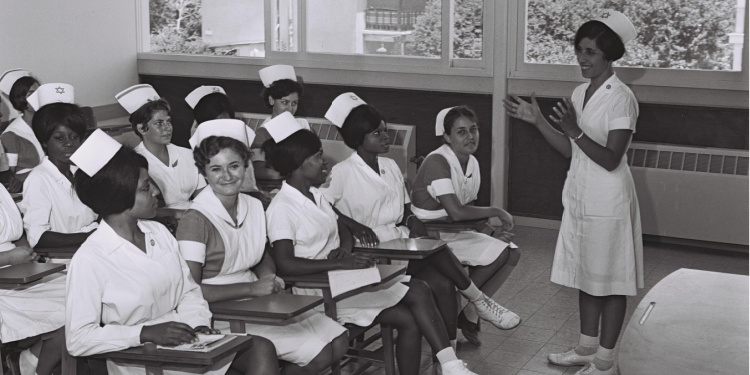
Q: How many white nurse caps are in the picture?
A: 11